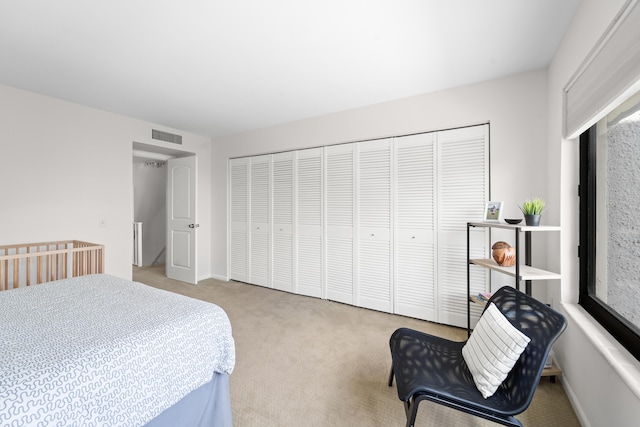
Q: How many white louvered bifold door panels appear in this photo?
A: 8